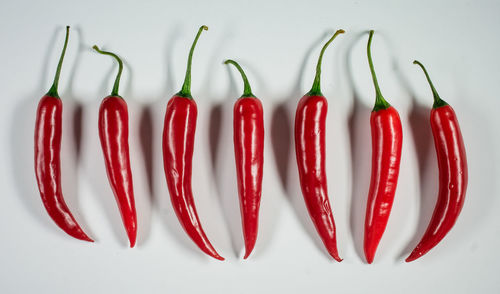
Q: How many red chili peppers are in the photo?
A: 7